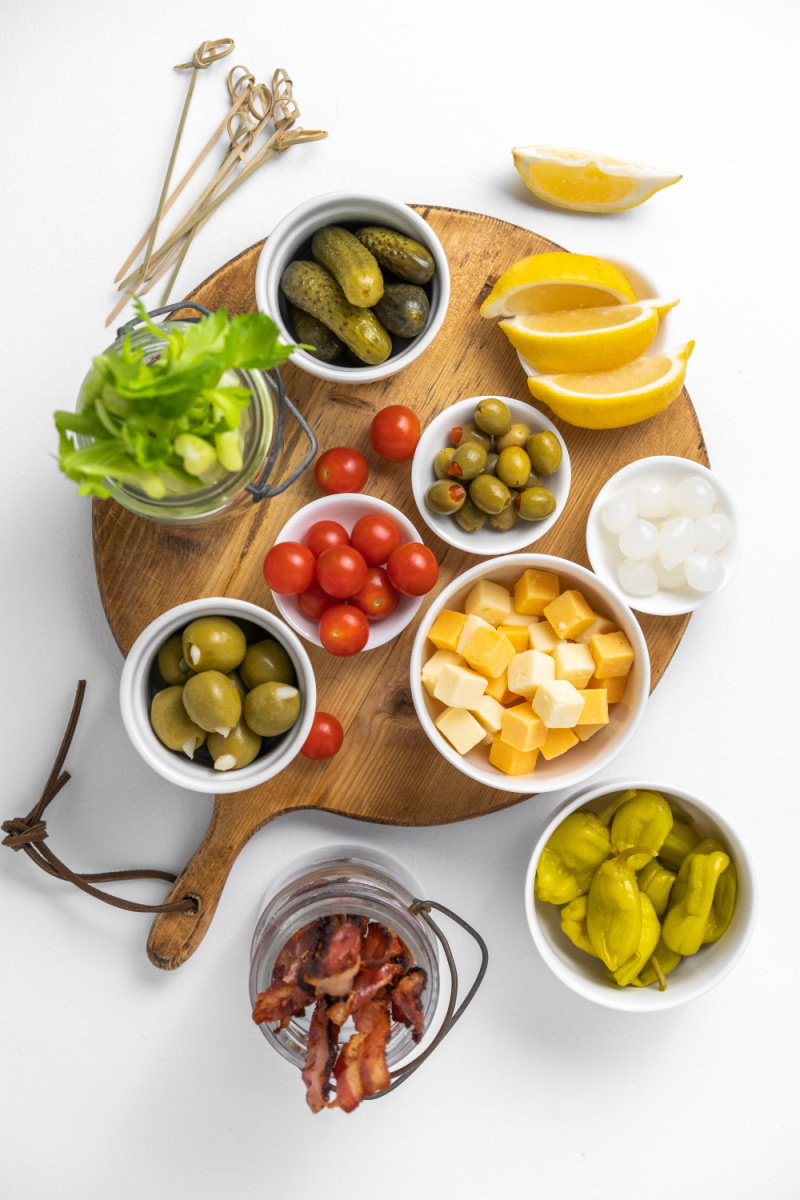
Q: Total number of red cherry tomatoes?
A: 11